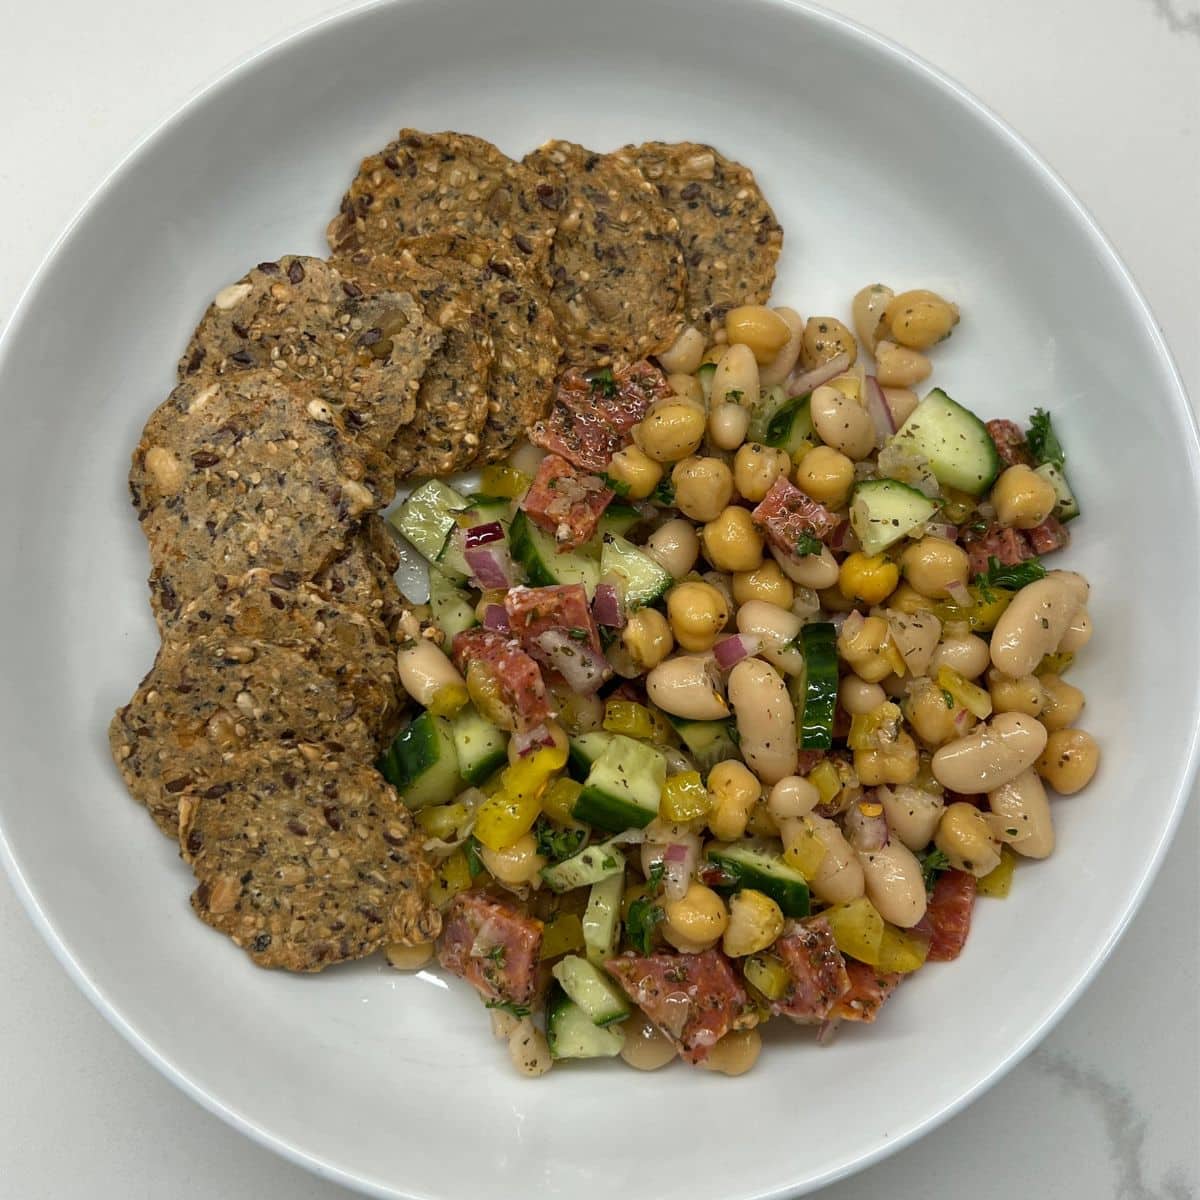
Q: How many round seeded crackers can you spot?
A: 11